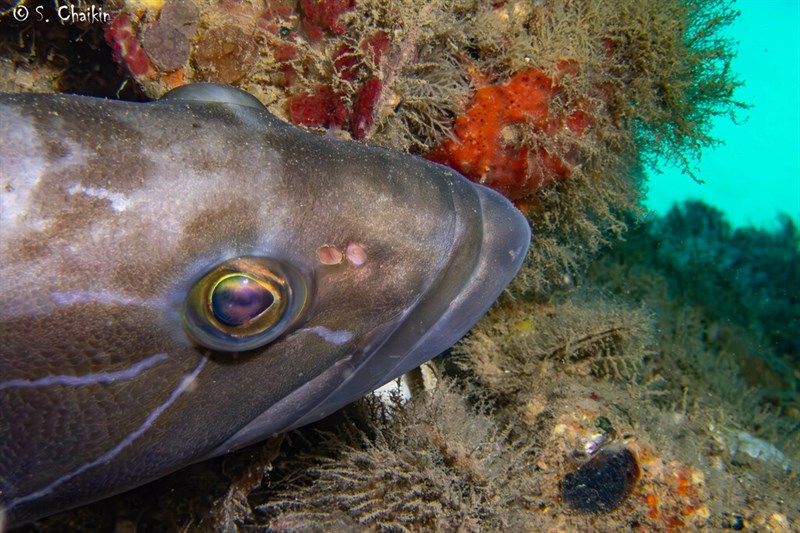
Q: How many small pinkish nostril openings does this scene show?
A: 2